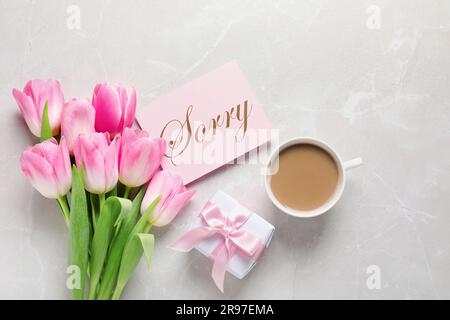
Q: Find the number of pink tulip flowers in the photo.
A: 7